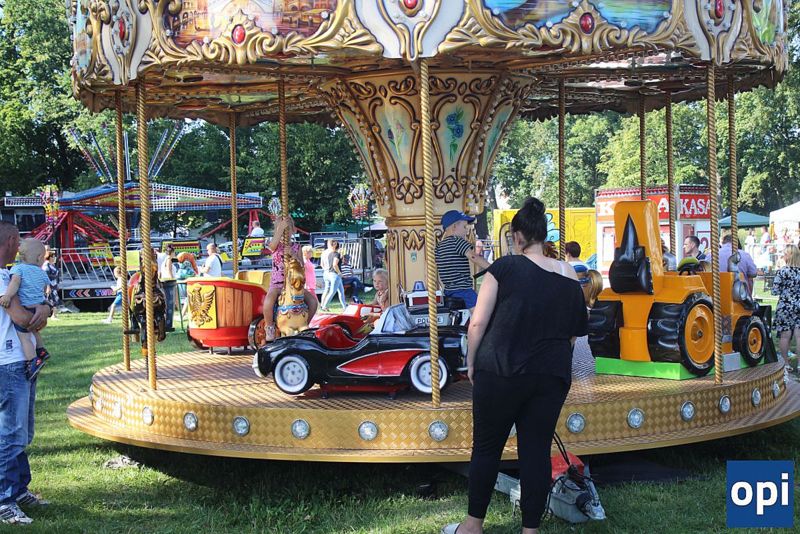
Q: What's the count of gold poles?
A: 10